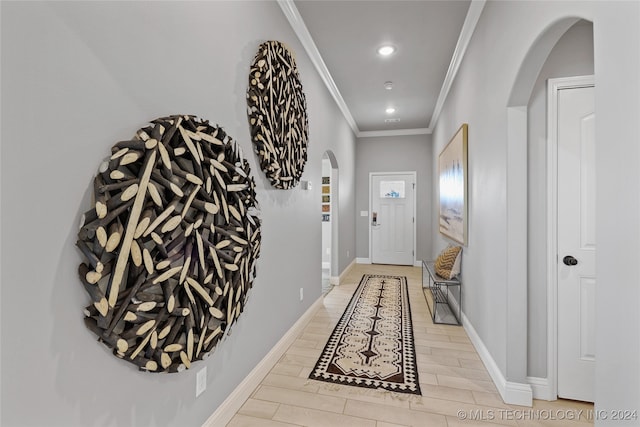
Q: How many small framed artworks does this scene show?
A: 5